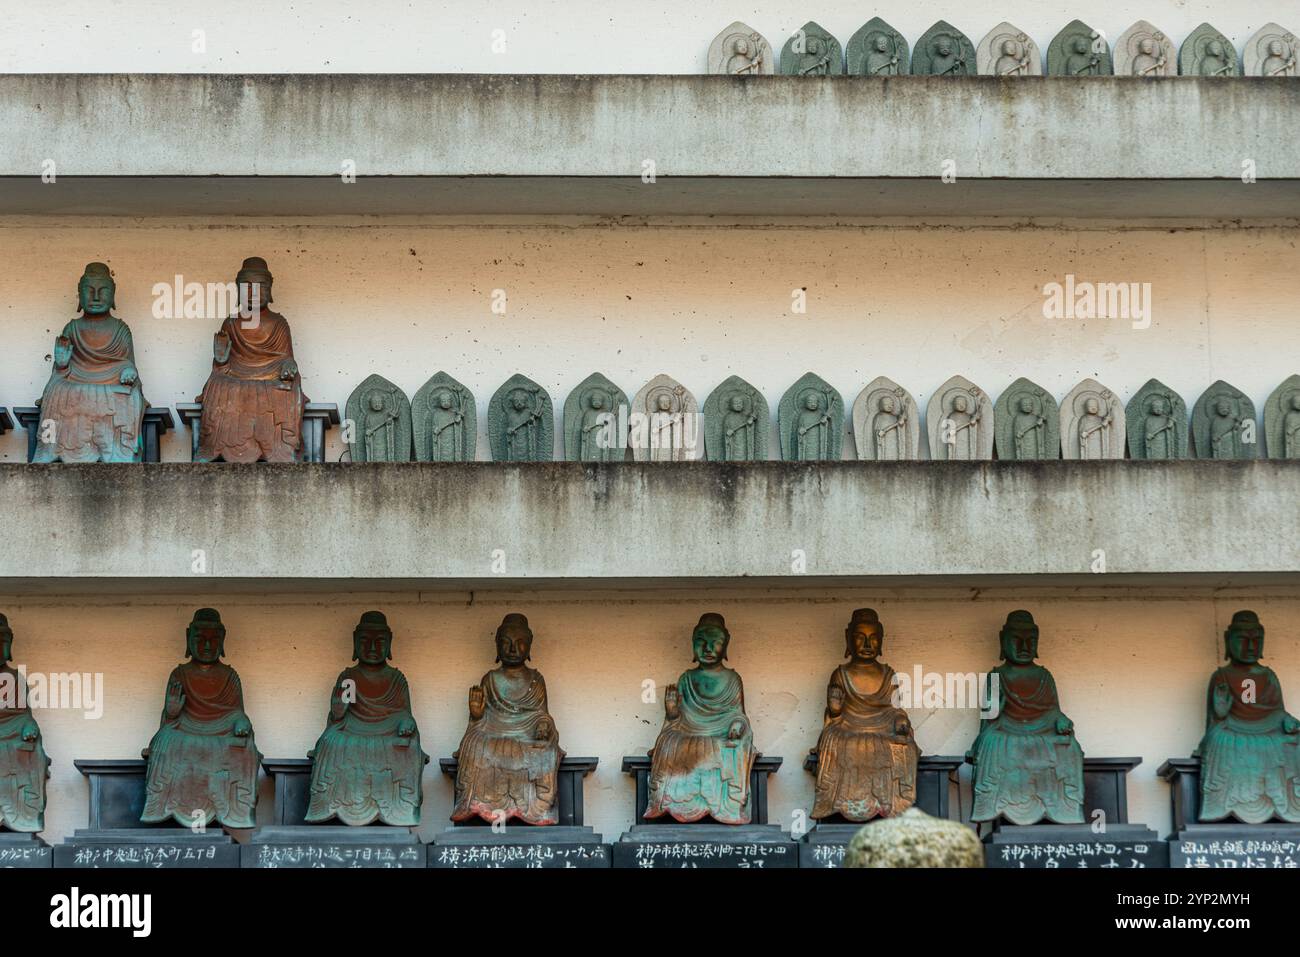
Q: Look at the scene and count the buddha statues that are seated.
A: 10